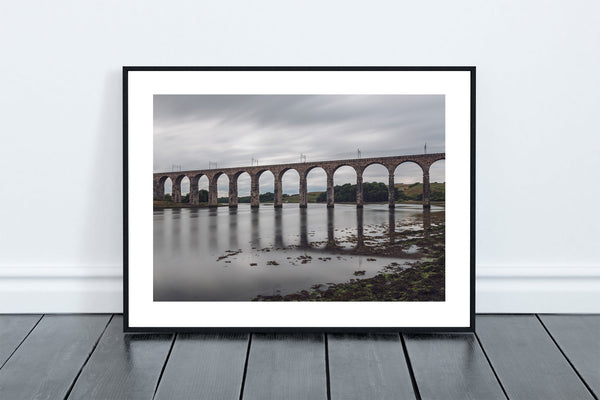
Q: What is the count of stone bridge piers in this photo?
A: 12